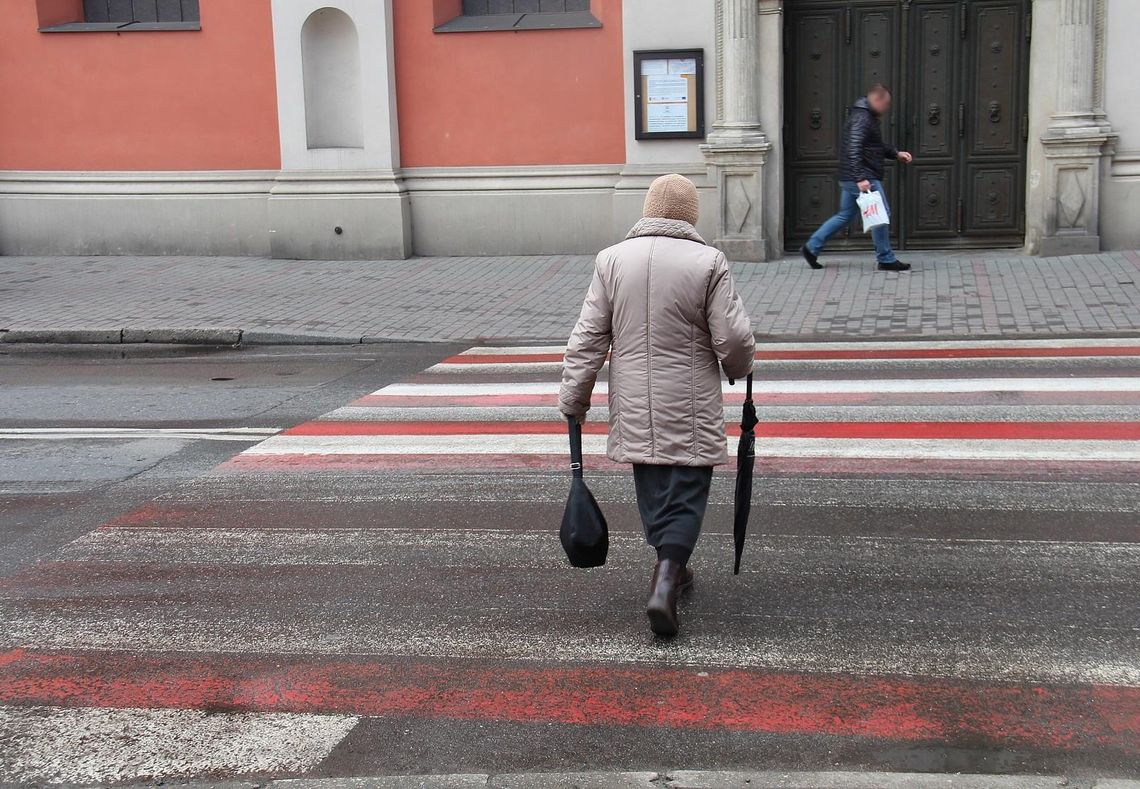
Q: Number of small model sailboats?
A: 0